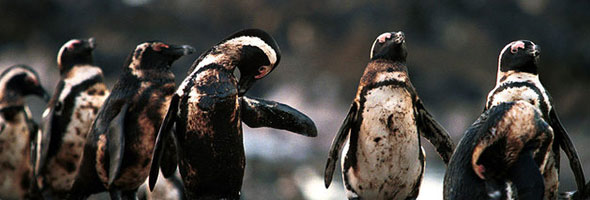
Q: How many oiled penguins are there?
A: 7